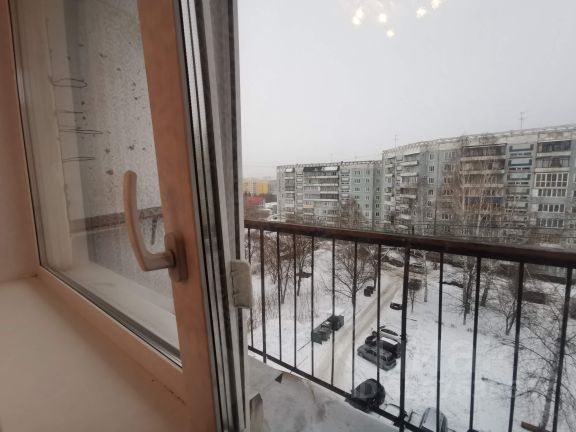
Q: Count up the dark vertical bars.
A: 13